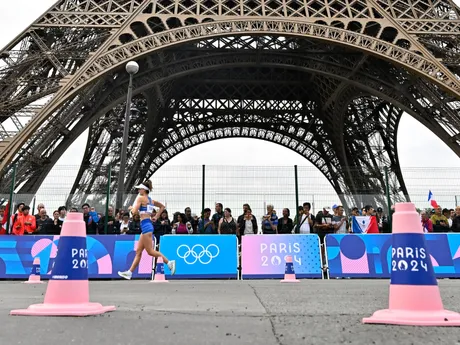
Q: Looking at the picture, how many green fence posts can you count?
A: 5